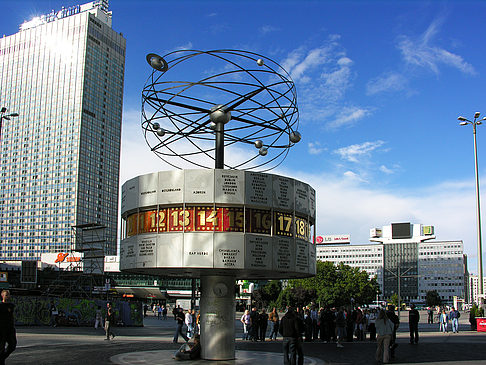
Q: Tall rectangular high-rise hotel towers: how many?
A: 1